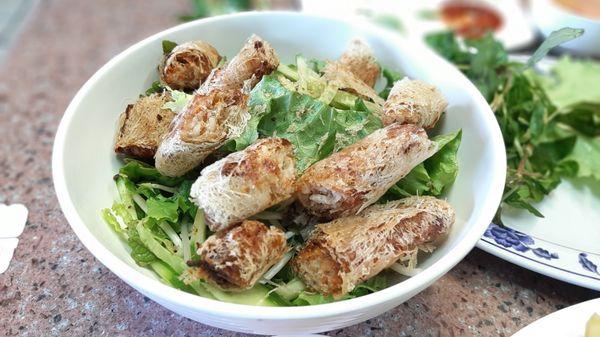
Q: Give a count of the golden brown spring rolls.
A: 9